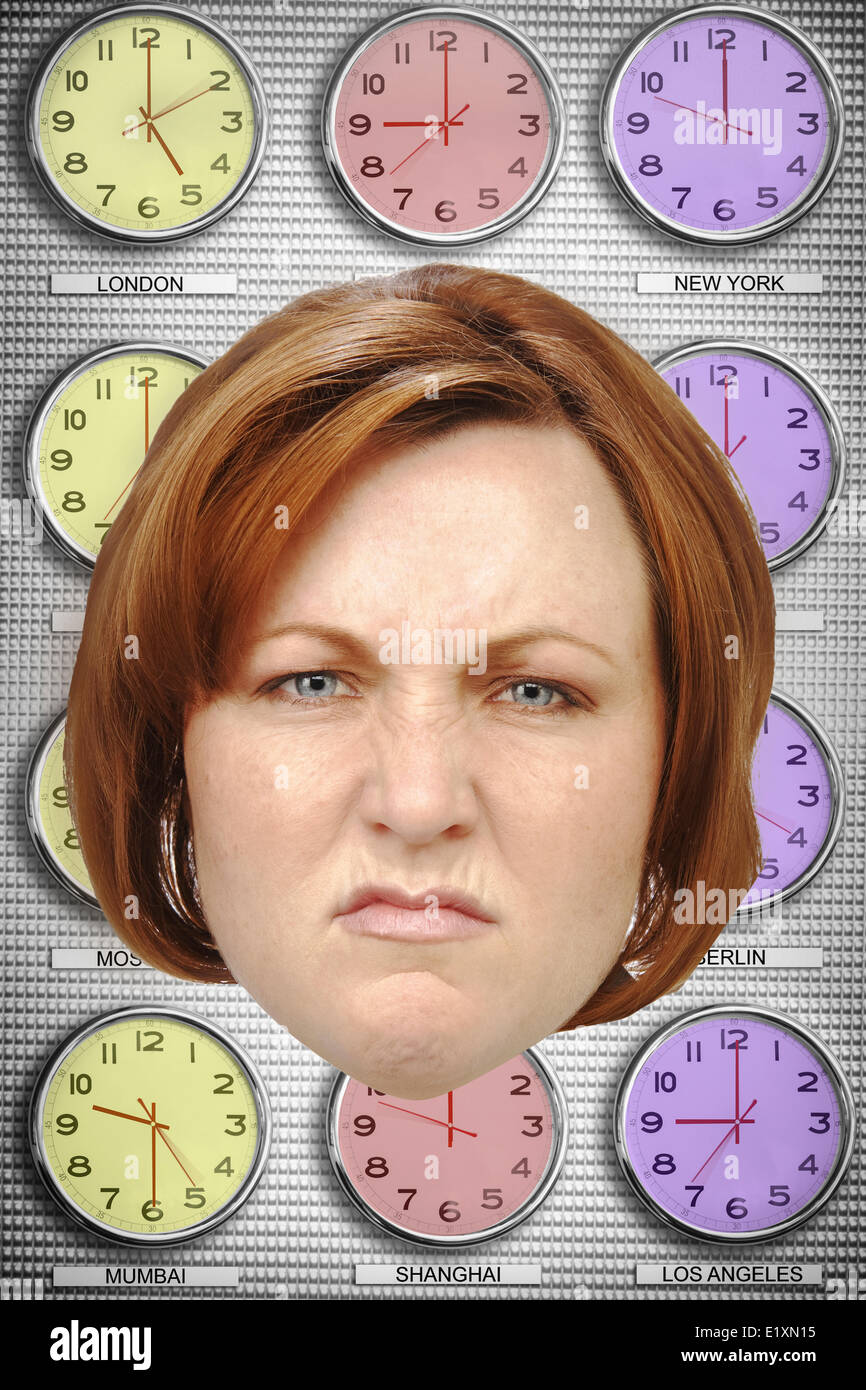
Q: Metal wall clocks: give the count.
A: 10